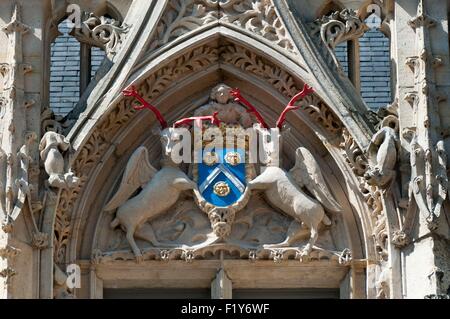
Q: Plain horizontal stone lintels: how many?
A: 2